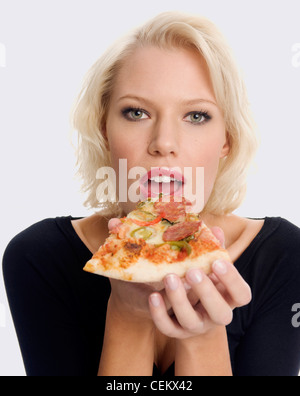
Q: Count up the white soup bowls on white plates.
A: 0